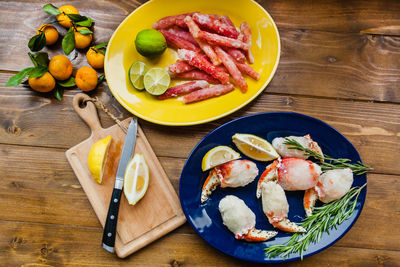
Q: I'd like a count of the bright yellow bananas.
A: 0